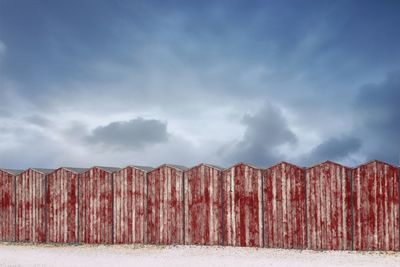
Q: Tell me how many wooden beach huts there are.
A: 11